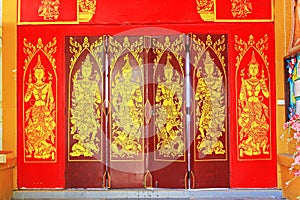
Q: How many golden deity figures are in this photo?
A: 6